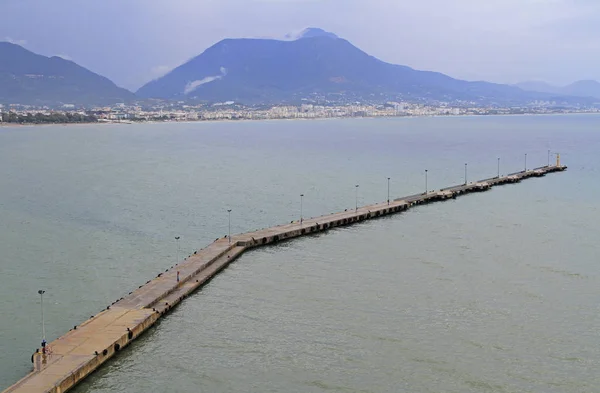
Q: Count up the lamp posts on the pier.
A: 11